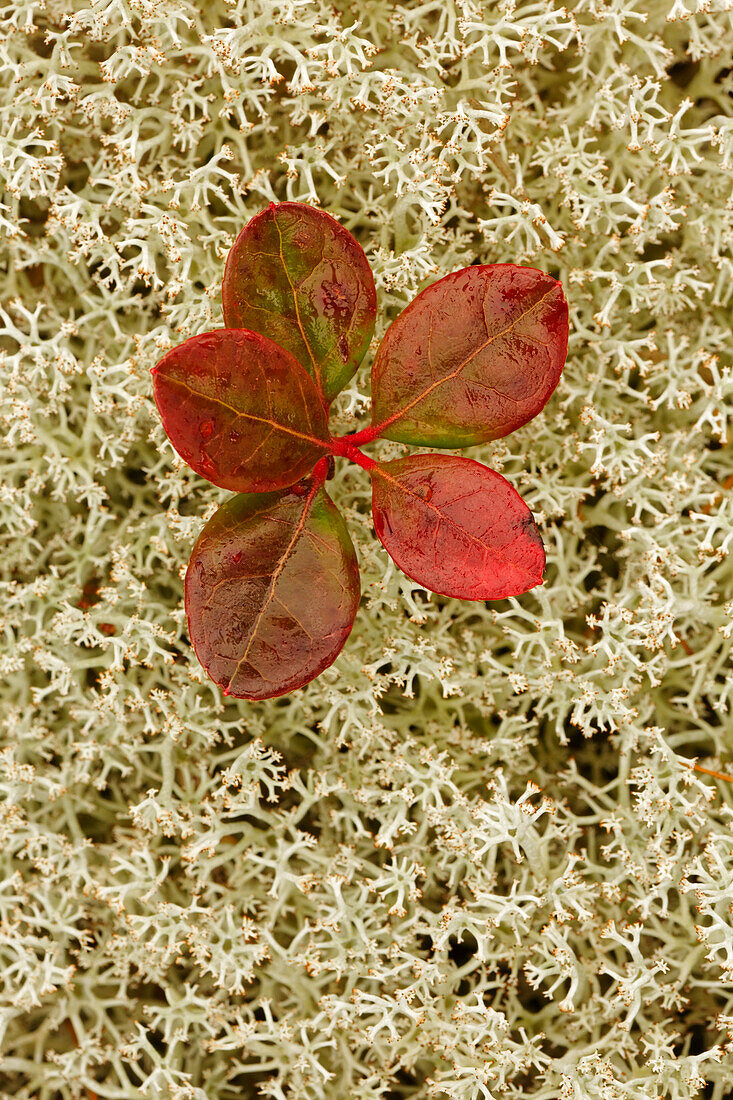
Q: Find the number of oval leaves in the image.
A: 5